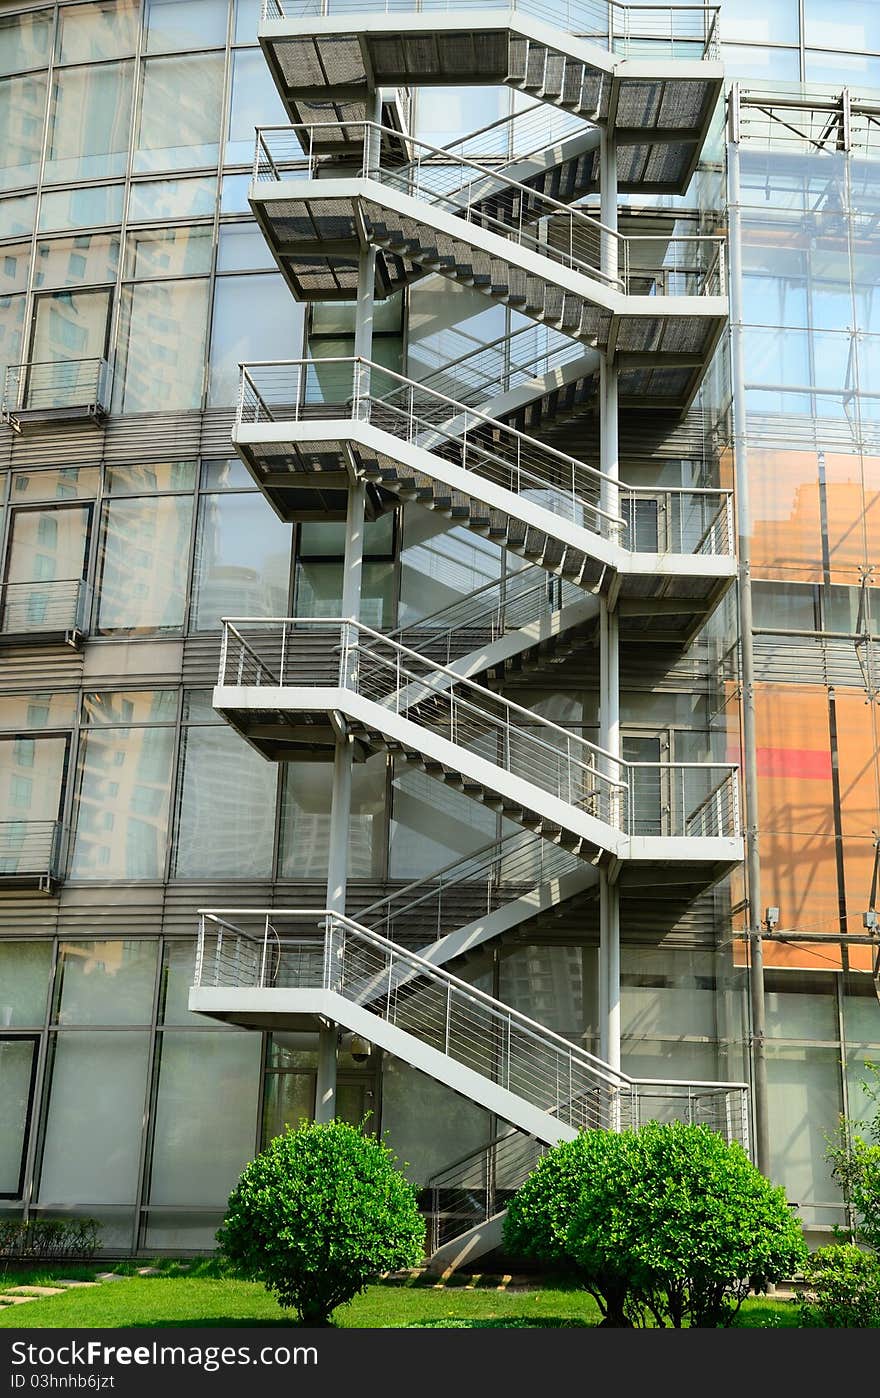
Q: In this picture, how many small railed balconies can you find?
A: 3